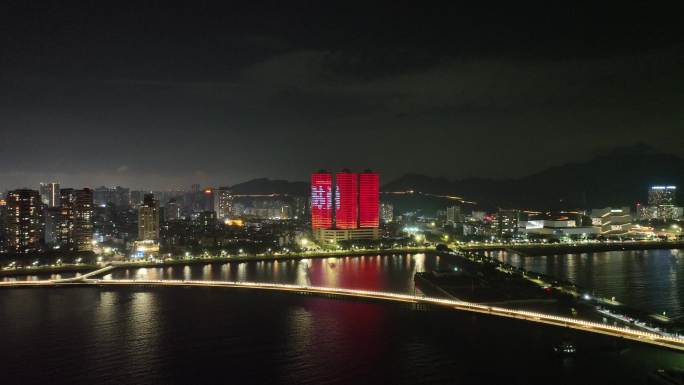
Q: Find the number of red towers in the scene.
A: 3